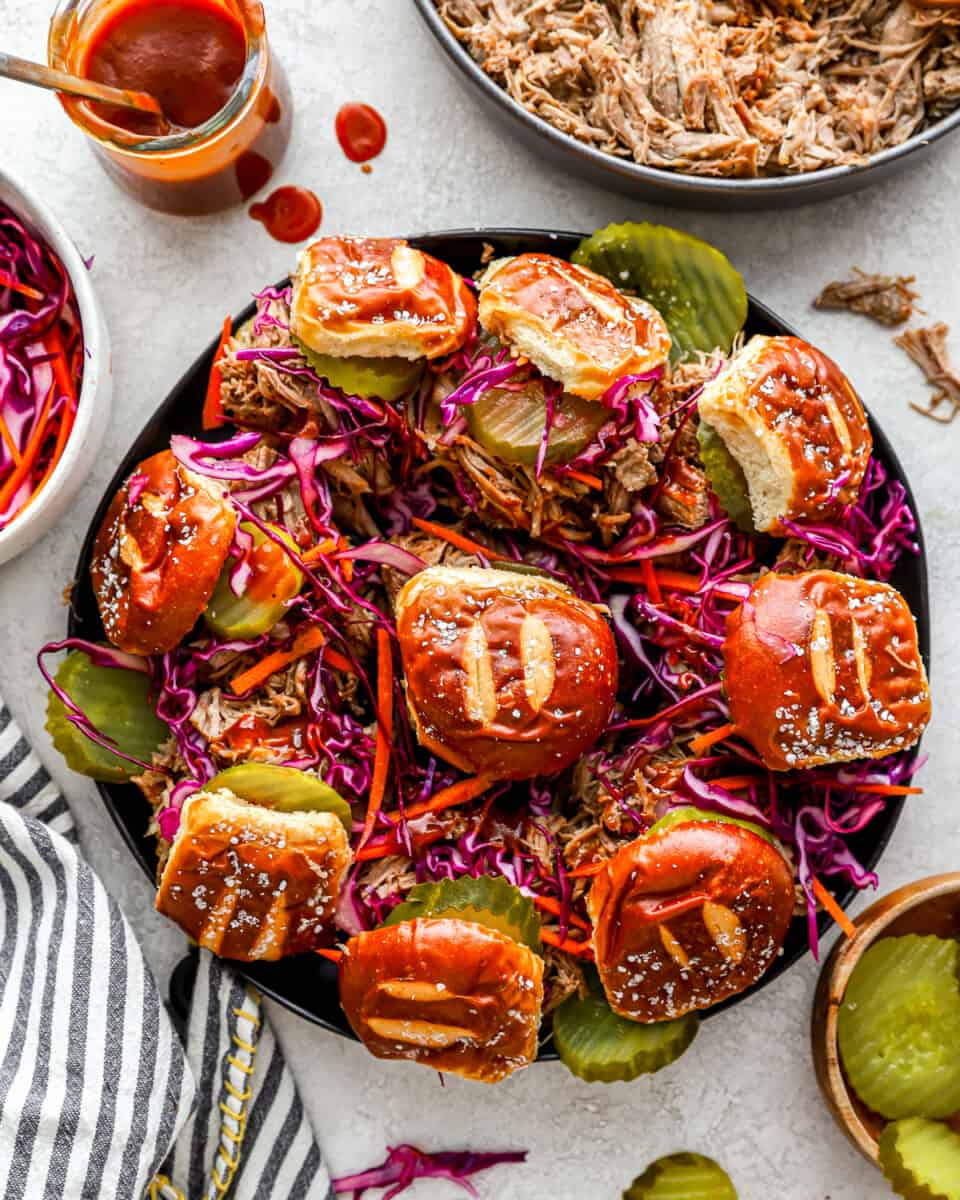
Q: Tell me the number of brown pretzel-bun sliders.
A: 9